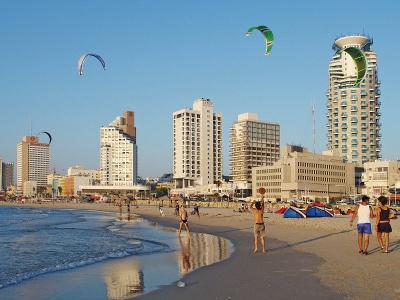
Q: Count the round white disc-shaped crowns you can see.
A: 1